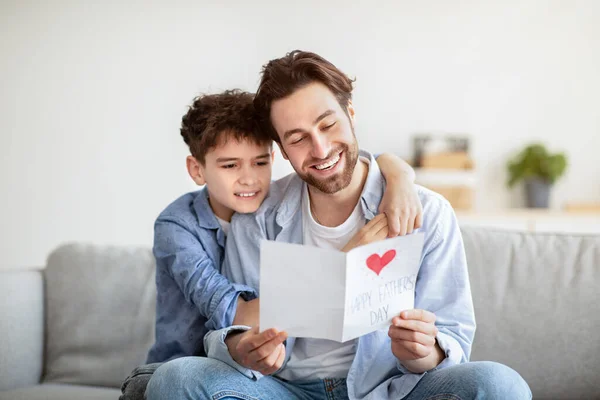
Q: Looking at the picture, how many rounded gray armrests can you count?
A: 1